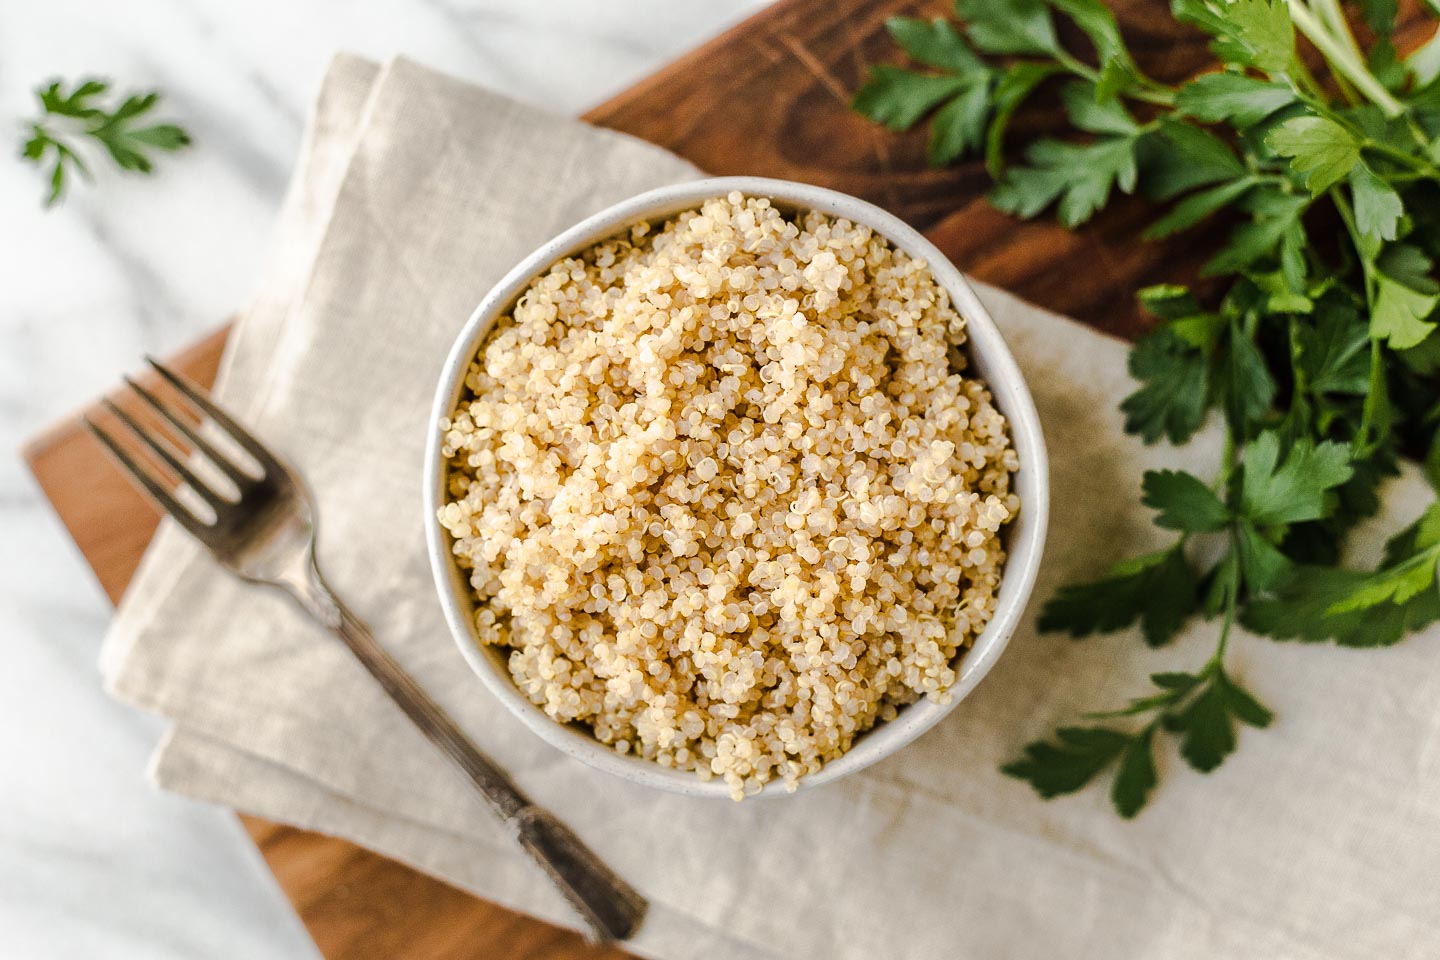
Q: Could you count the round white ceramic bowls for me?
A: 1